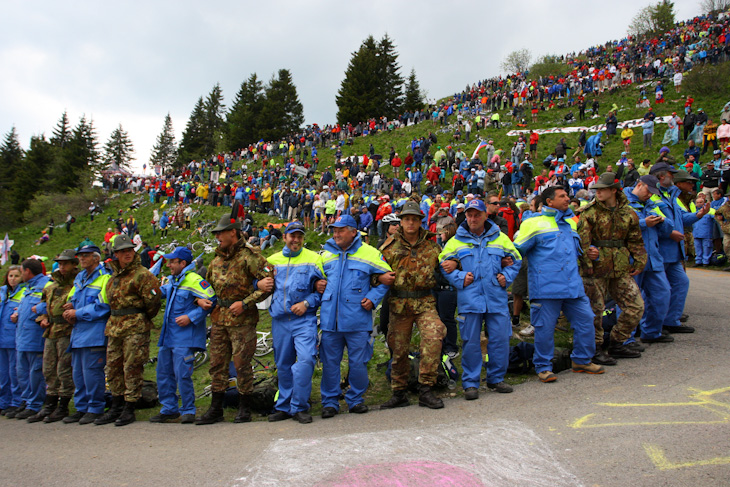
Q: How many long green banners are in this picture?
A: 0